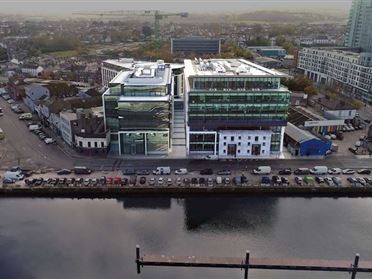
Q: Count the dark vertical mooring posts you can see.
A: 3